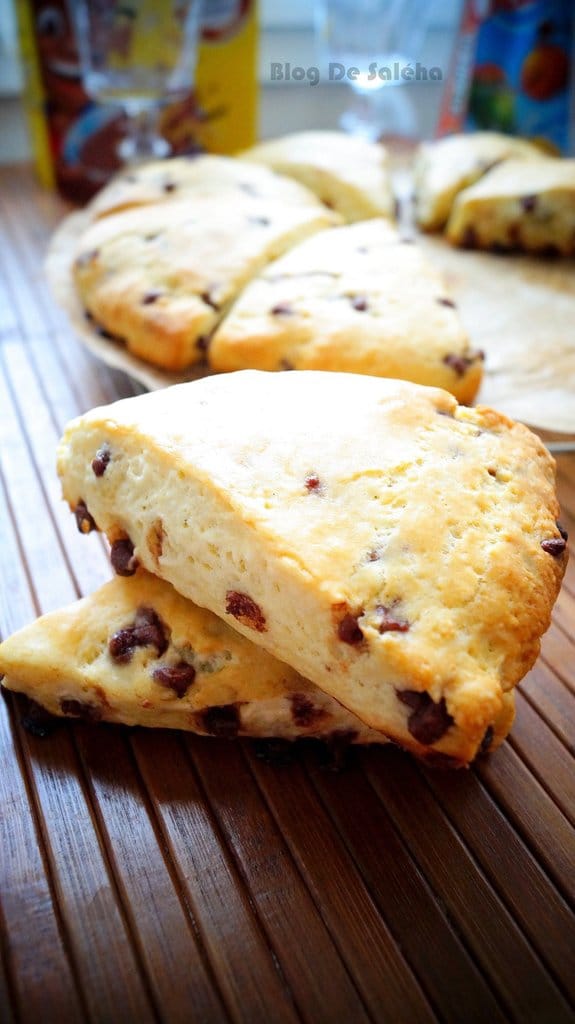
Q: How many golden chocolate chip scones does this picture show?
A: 8